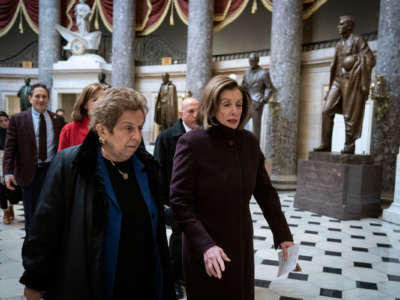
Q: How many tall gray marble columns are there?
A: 5